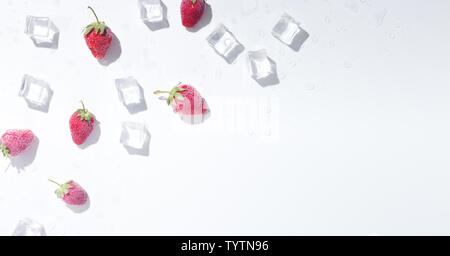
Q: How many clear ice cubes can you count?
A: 9